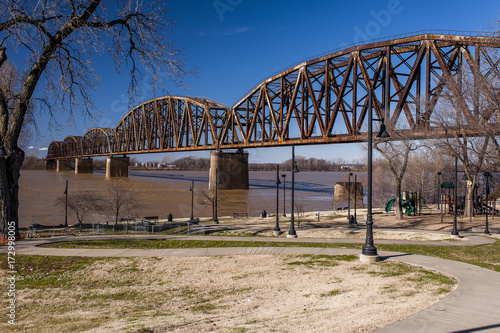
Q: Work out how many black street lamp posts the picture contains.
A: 12